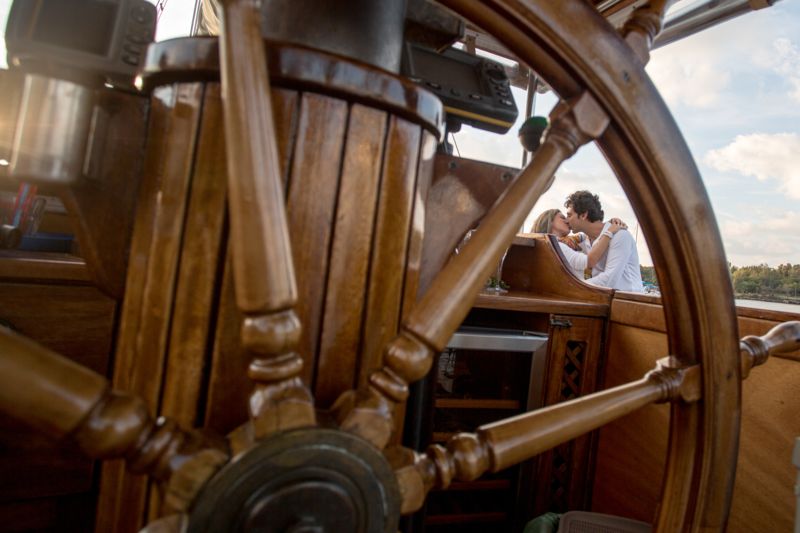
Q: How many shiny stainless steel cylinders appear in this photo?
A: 1